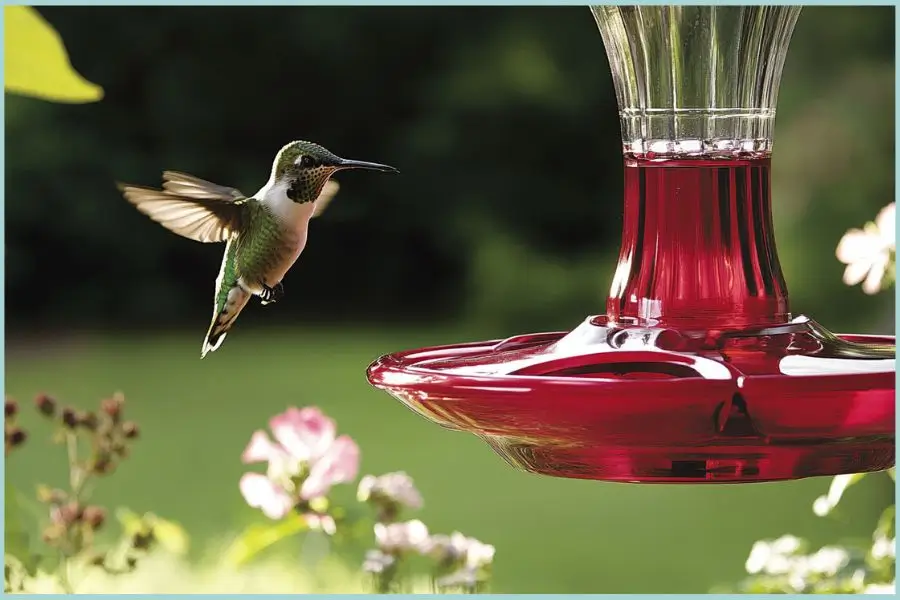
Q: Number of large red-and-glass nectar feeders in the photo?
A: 1